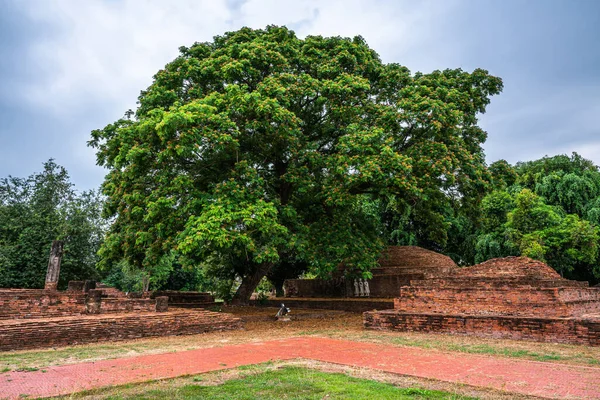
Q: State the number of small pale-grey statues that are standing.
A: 3